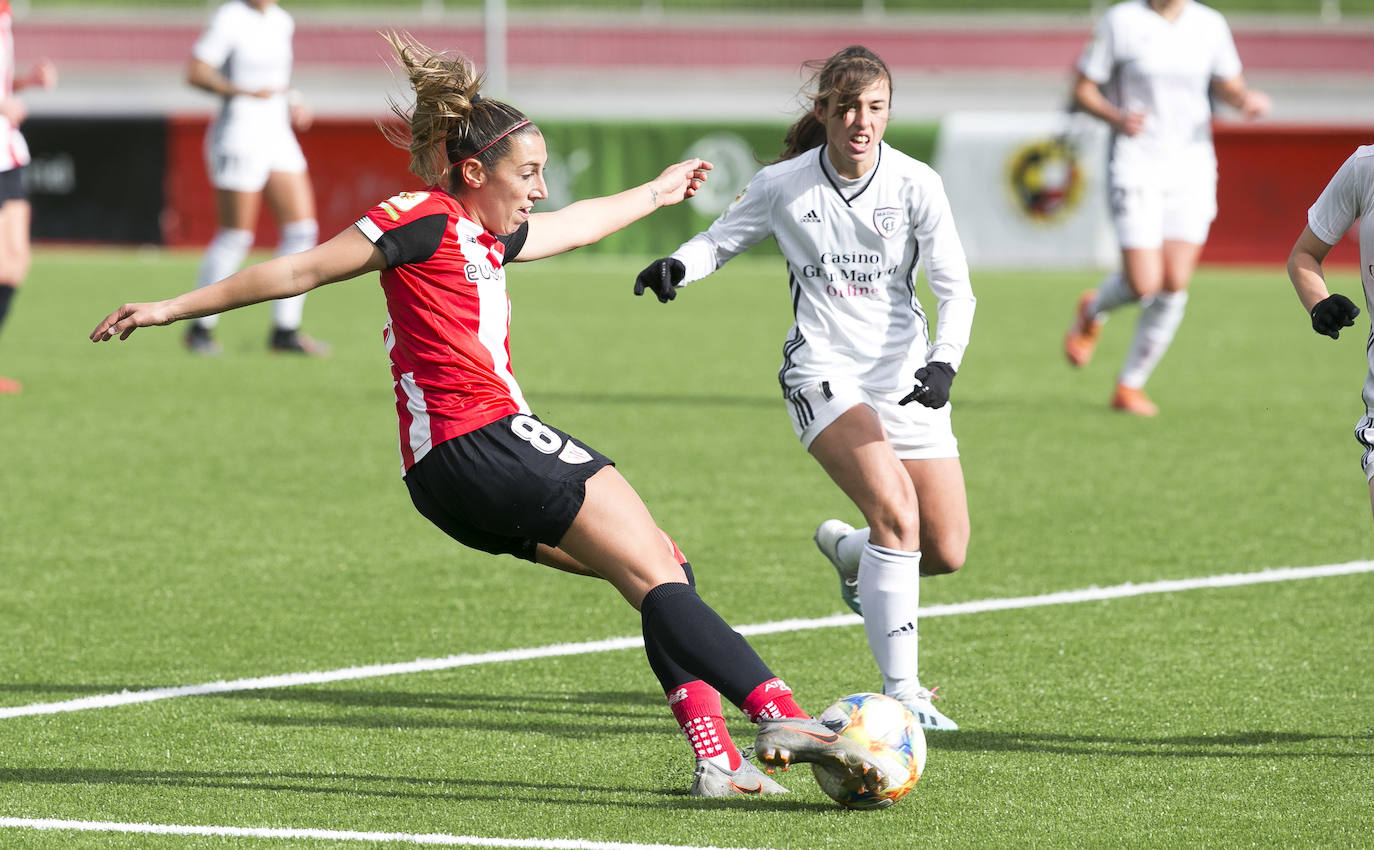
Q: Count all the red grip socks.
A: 2